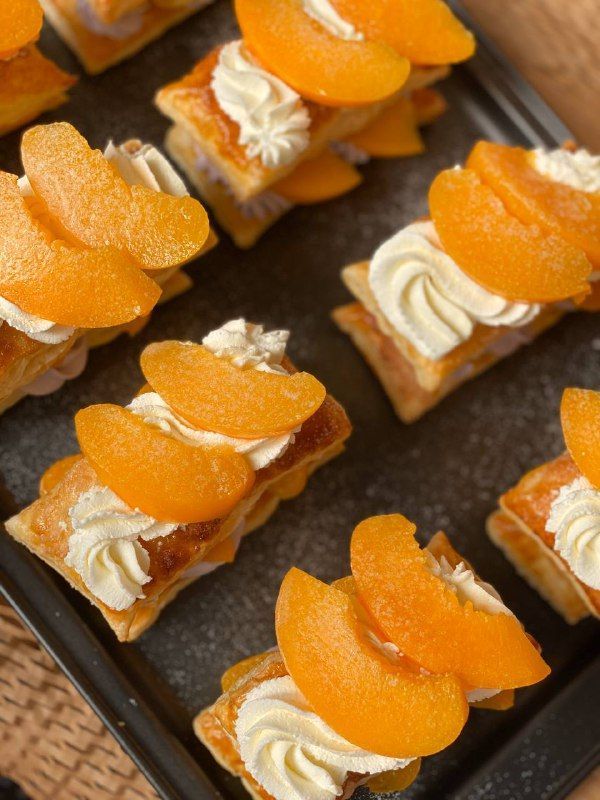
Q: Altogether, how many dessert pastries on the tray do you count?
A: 8